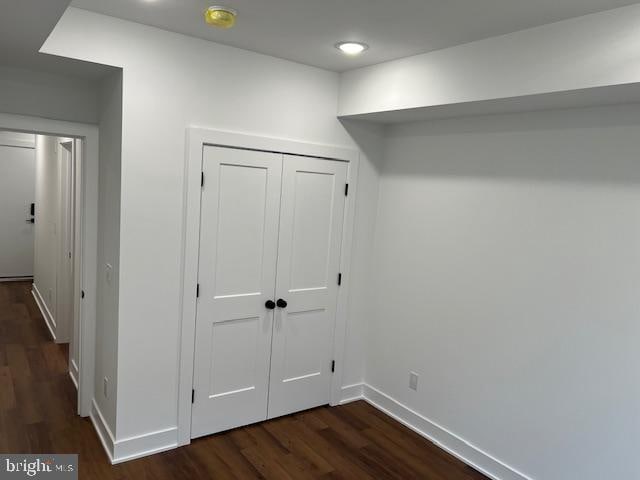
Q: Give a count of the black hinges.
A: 6